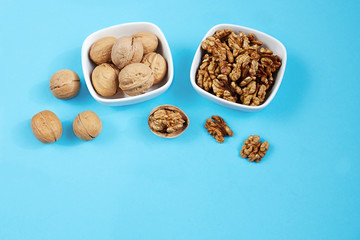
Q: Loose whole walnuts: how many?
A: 3